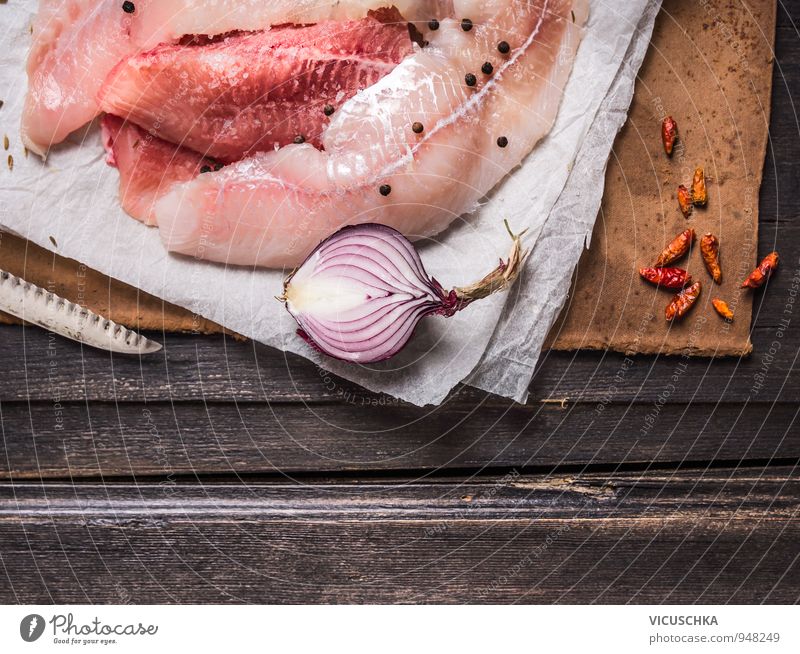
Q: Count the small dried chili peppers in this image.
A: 9